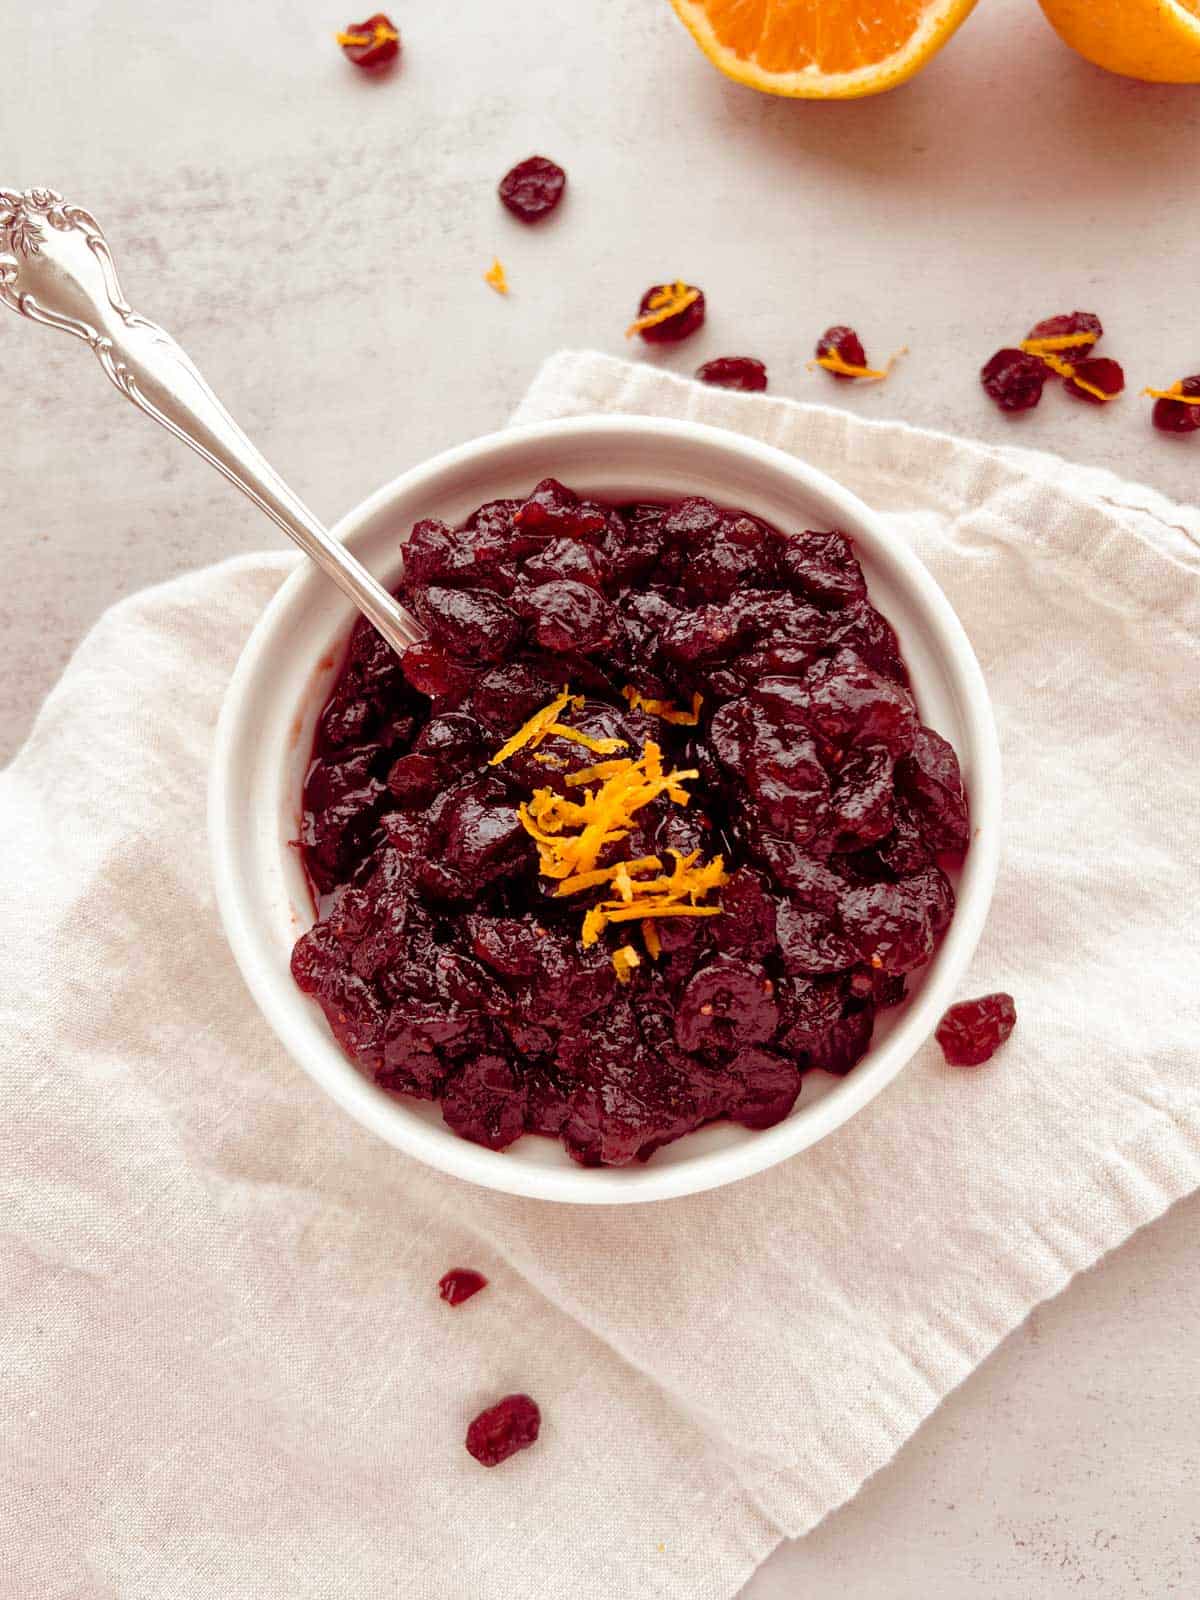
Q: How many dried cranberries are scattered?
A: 12